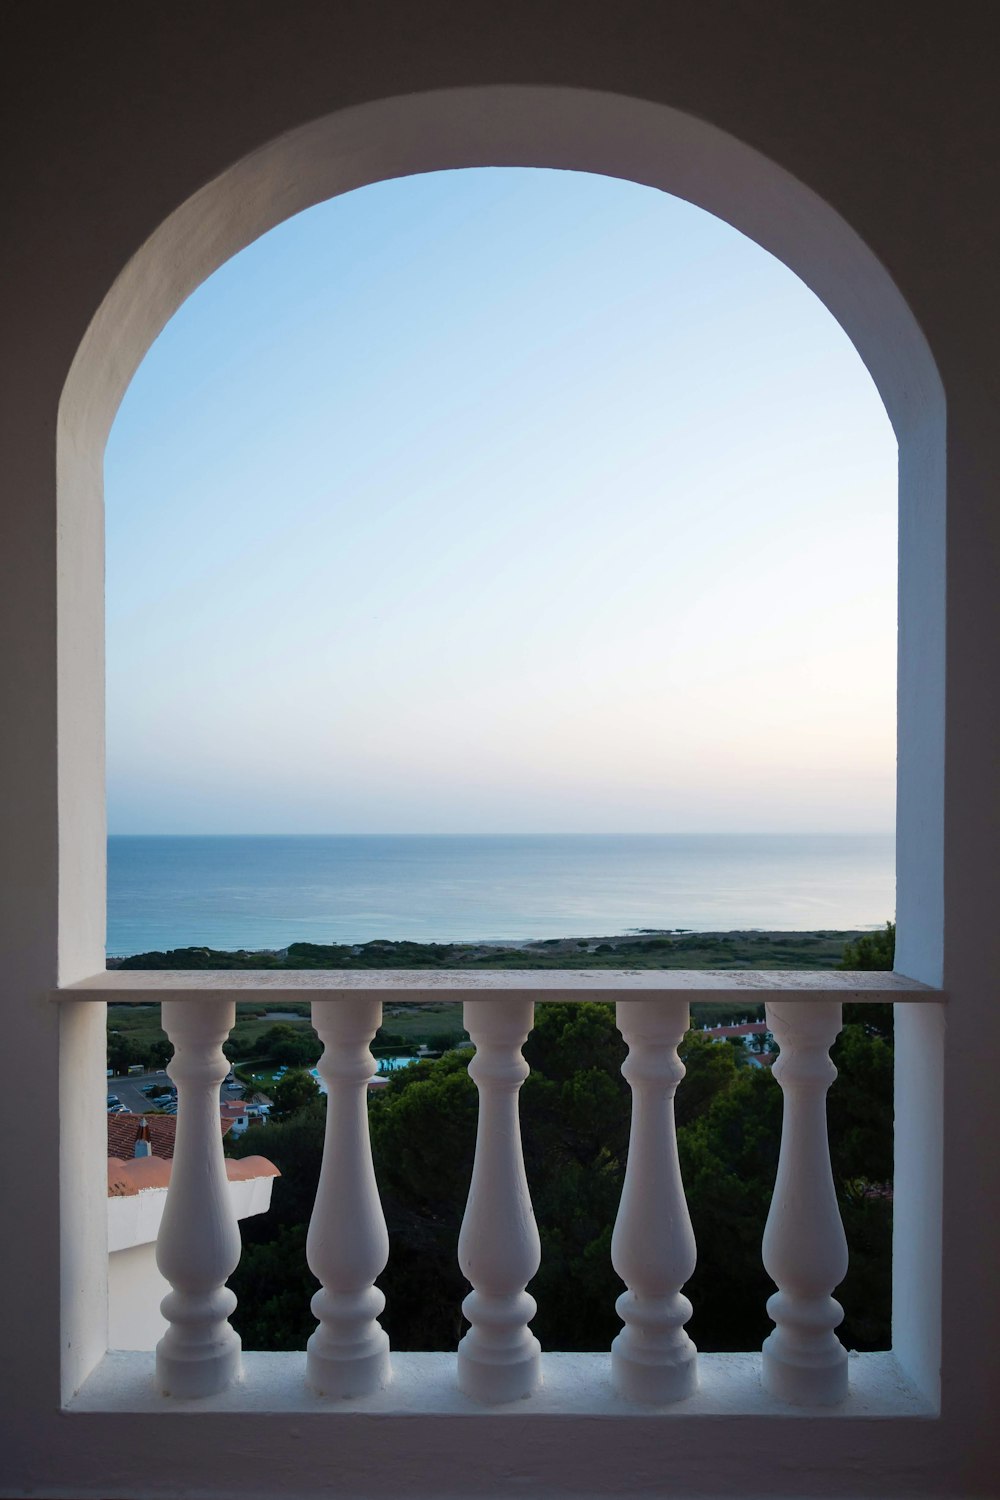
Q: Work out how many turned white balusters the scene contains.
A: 5